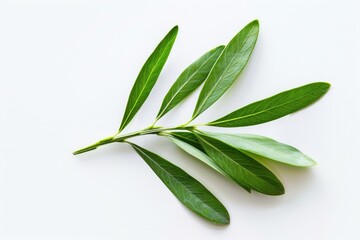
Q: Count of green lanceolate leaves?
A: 8